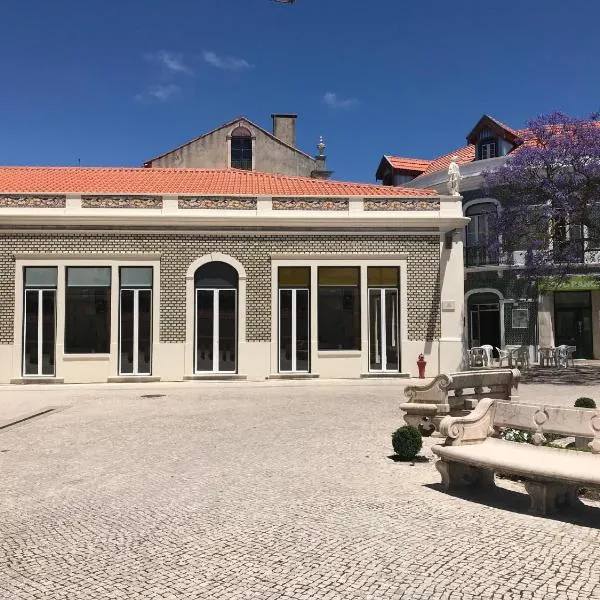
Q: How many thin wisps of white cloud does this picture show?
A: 4